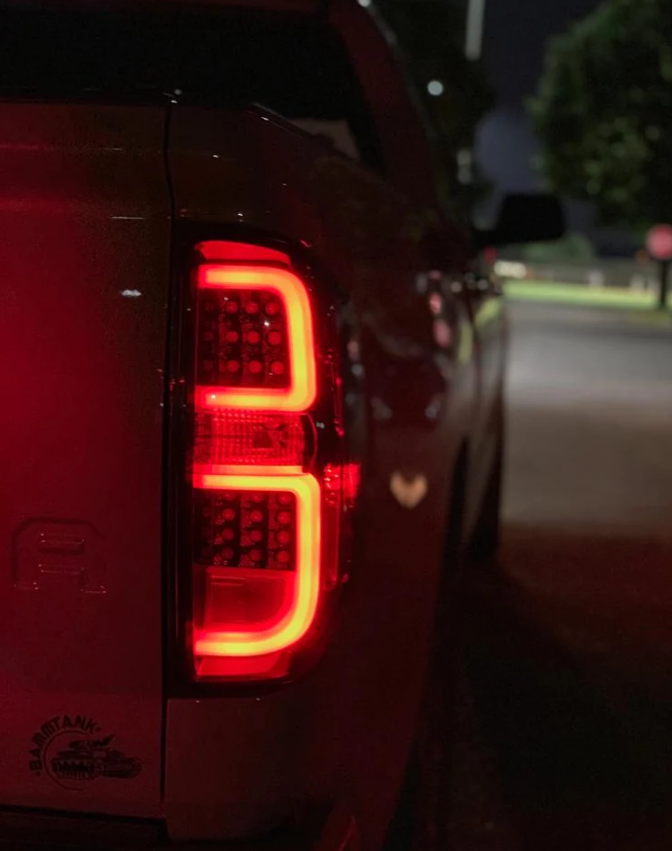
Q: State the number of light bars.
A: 2